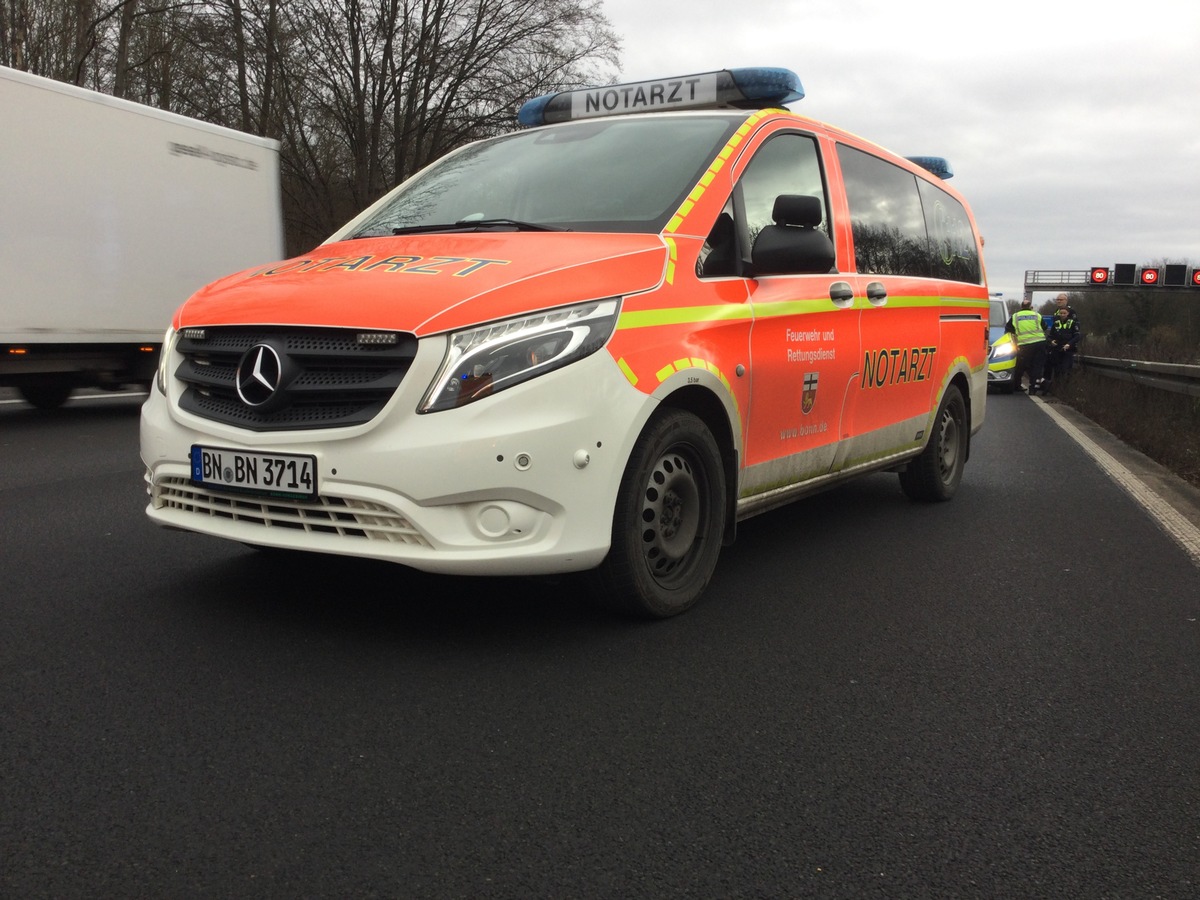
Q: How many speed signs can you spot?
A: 3